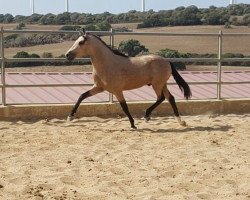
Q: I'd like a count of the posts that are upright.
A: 3